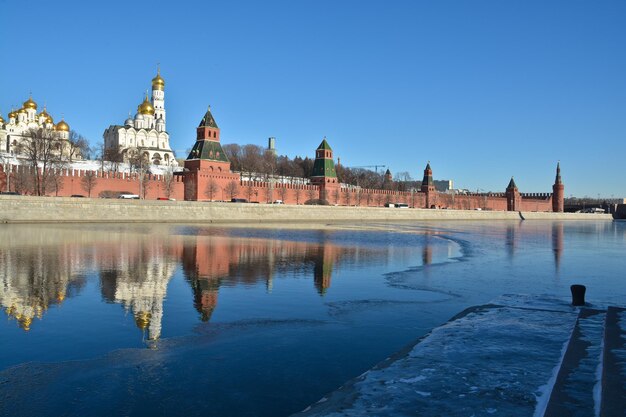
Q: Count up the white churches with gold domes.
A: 2